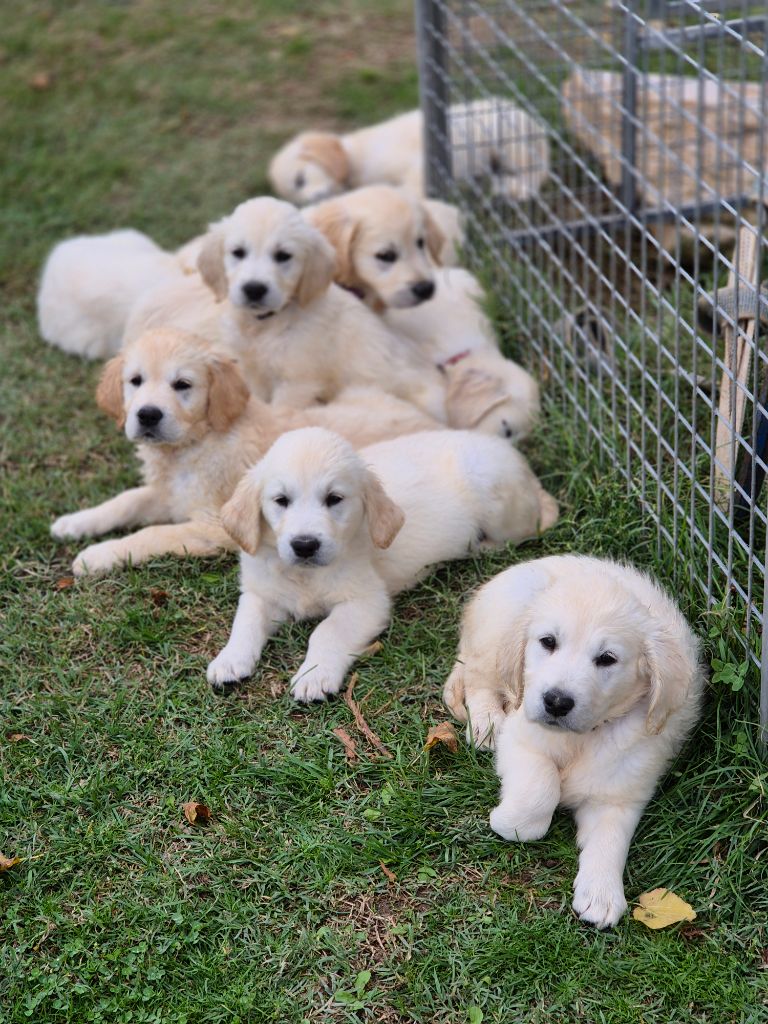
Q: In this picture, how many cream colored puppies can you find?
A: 8